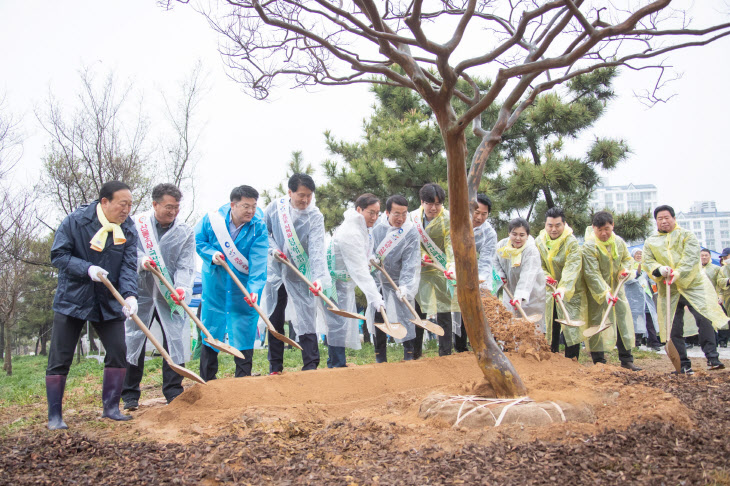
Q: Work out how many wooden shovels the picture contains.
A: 11